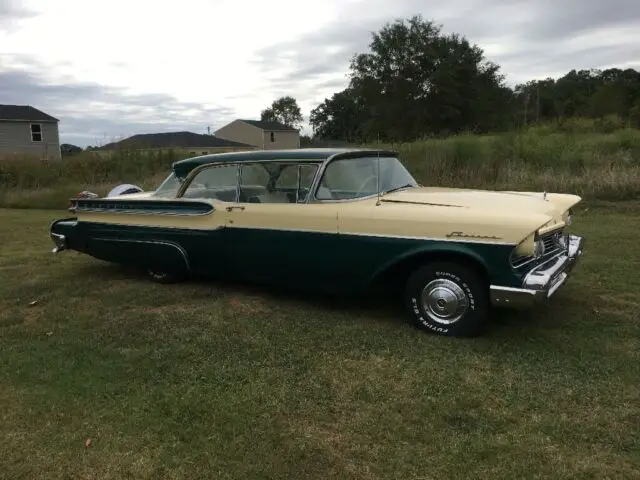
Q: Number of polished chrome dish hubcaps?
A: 1